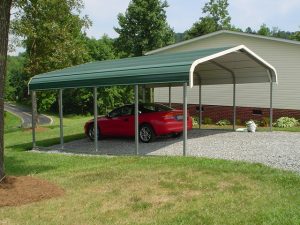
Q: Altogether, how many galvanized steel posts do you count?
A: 10